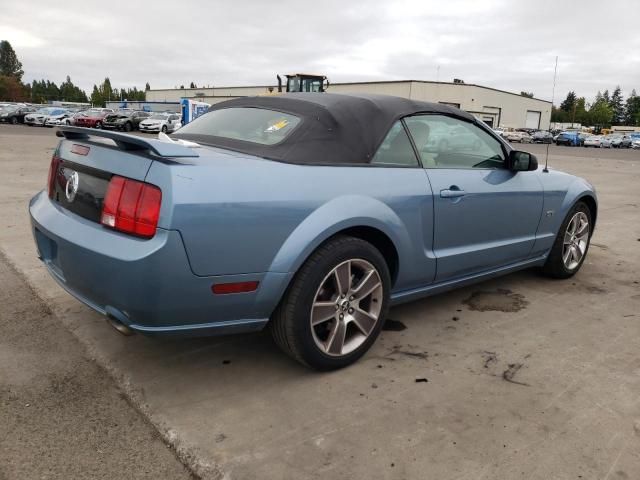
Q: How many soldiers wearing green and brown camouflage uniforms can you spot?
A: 0